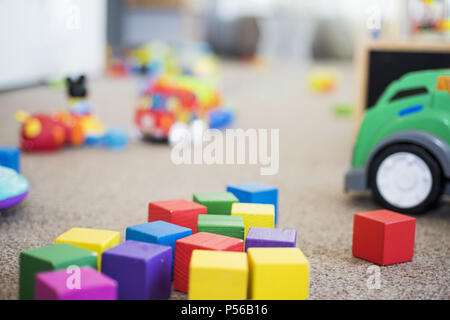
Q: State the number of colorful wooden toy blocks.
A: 15